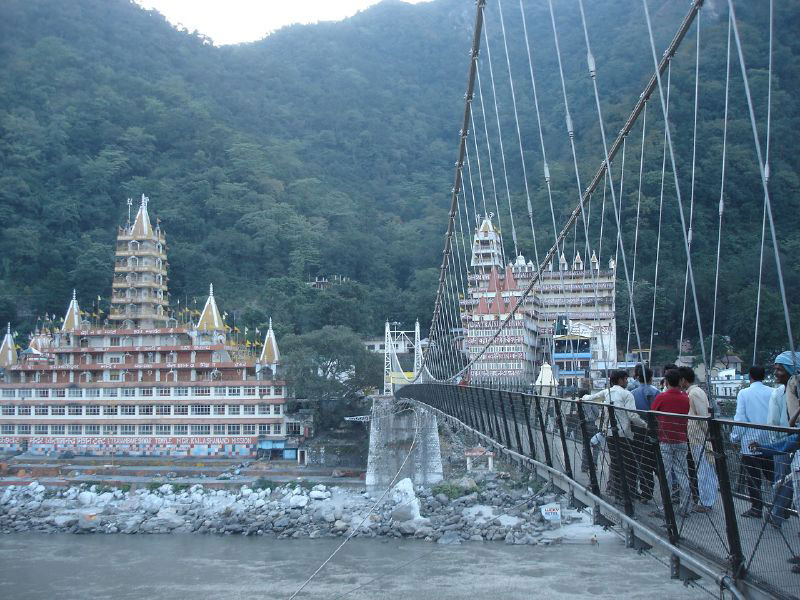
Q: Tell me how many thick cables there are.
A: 2